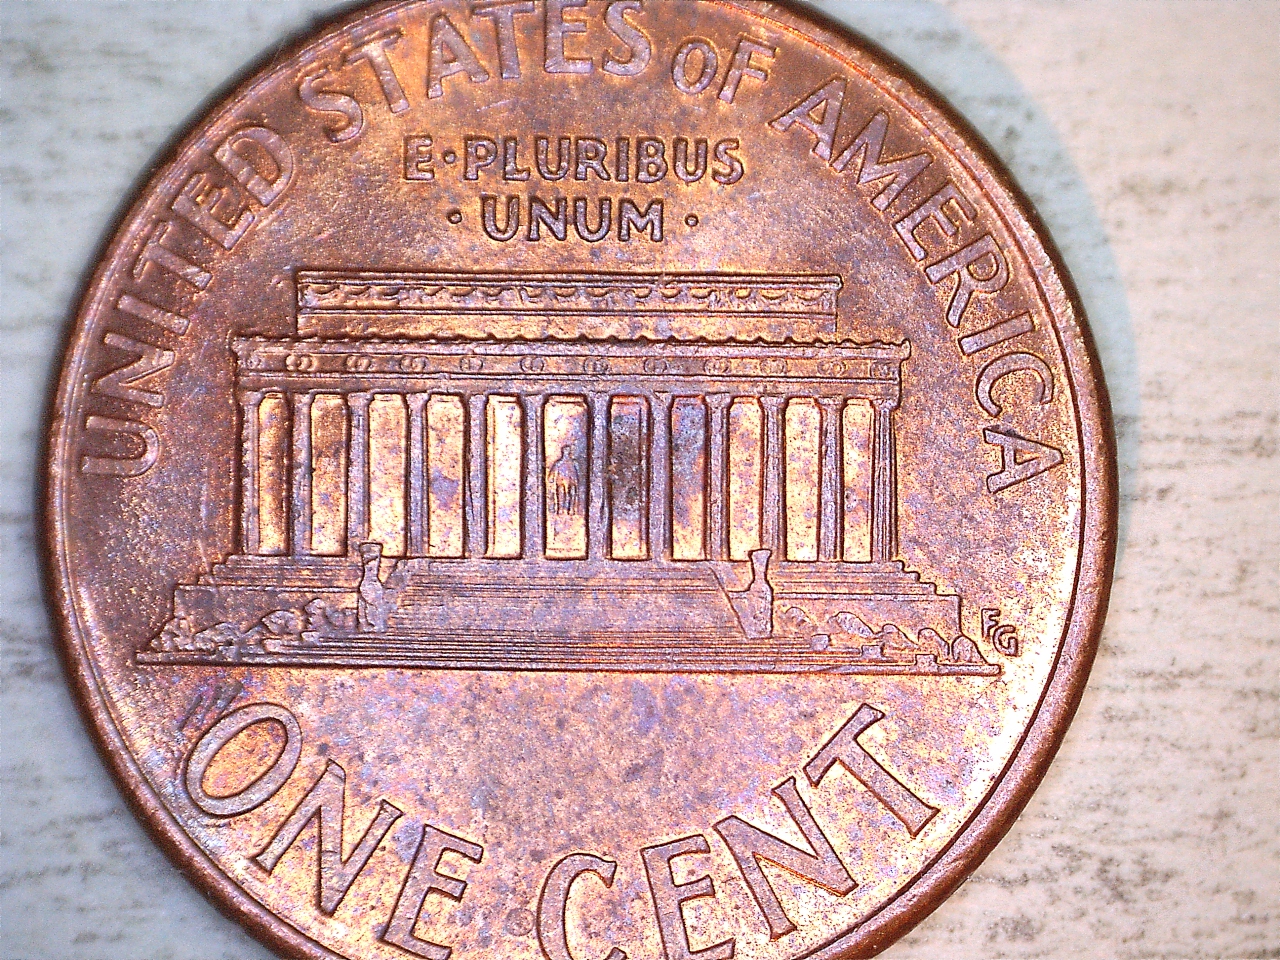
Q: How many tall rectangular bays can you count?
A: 11